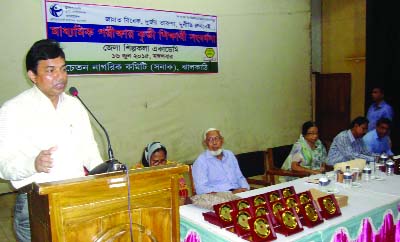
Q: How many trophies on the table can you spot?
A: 14